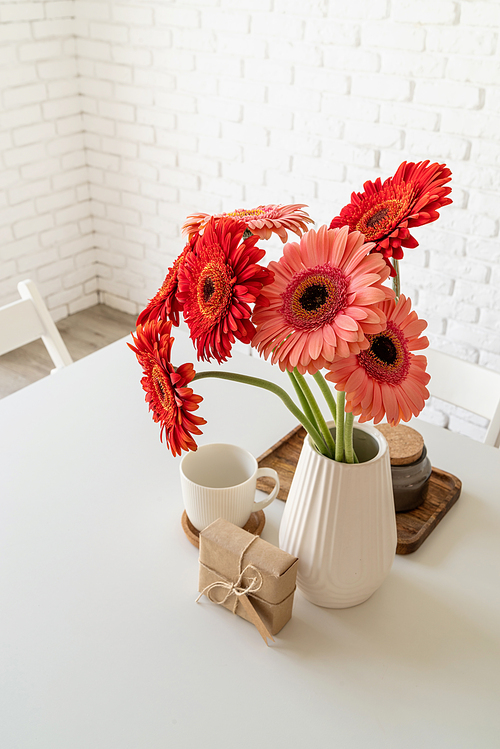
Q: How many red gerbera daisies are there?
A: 4